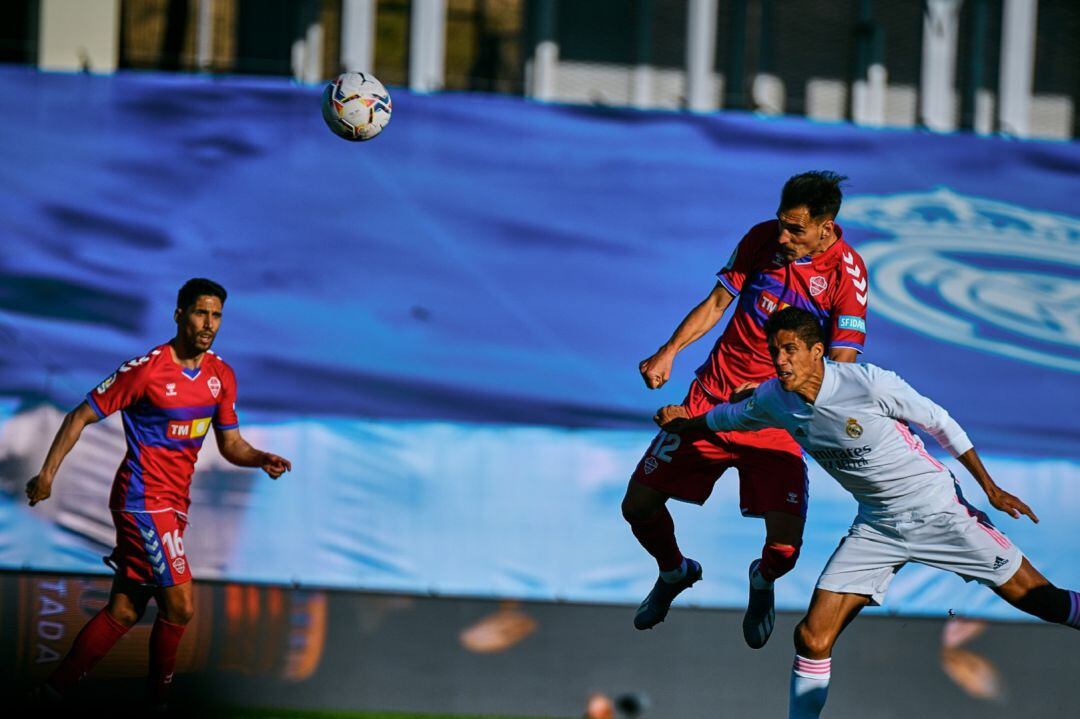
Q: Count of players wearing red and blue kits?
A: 2